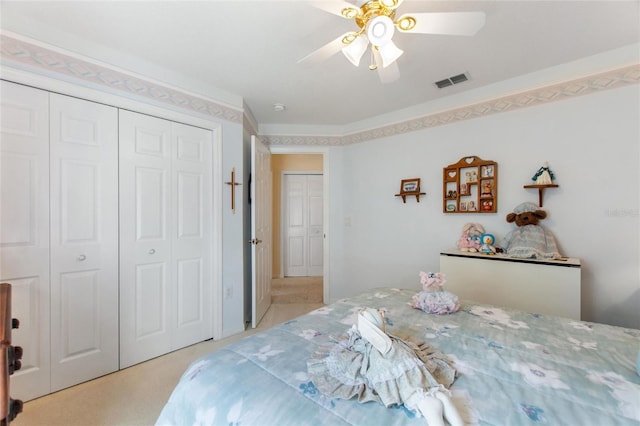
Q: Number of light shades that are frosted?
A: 3